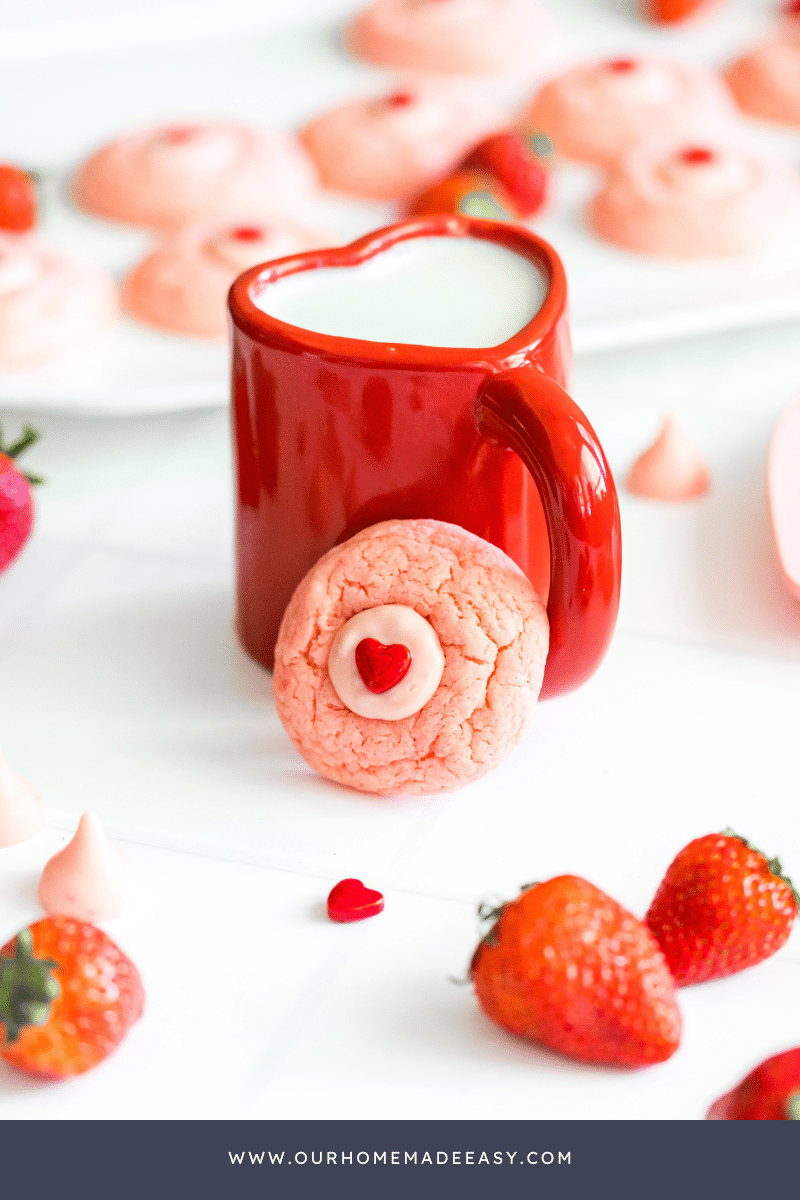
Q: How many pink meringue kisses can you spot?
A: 3